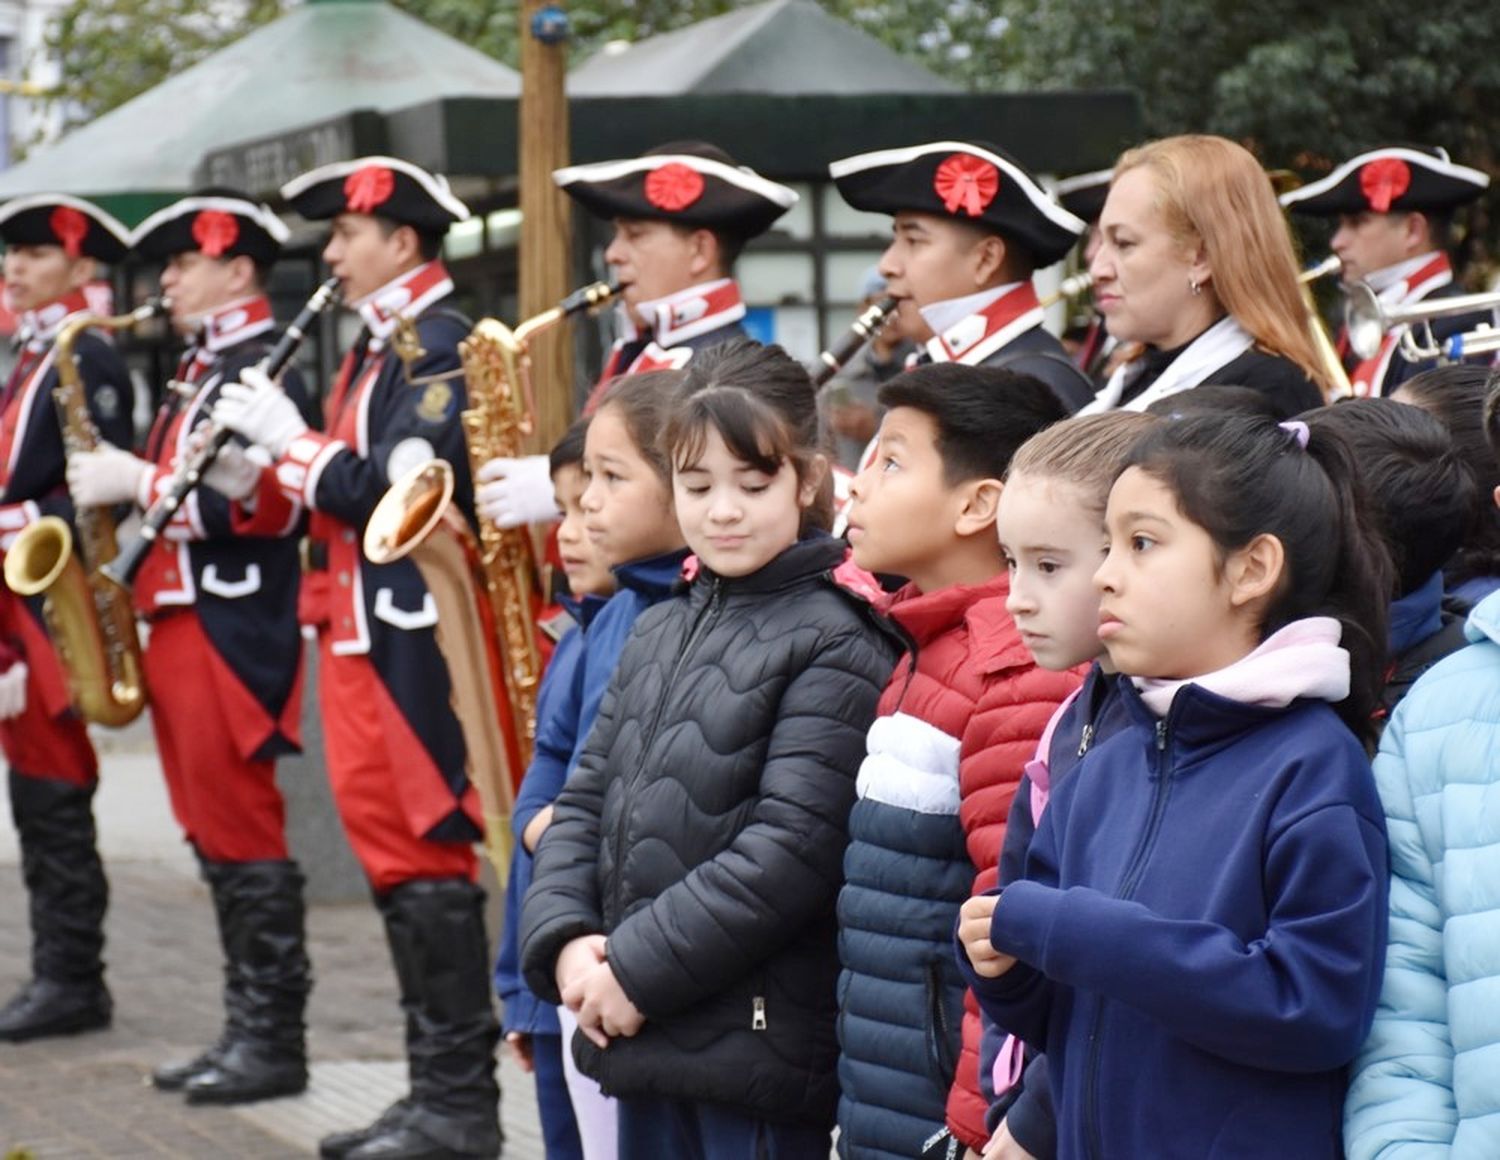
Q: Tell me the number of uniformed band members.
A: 7